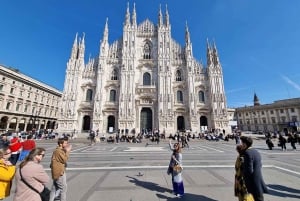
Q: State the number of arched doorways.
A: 5